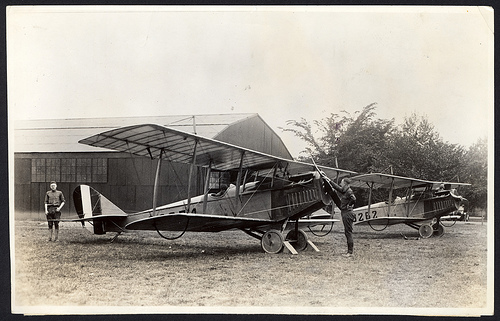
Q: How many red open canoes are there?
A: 0